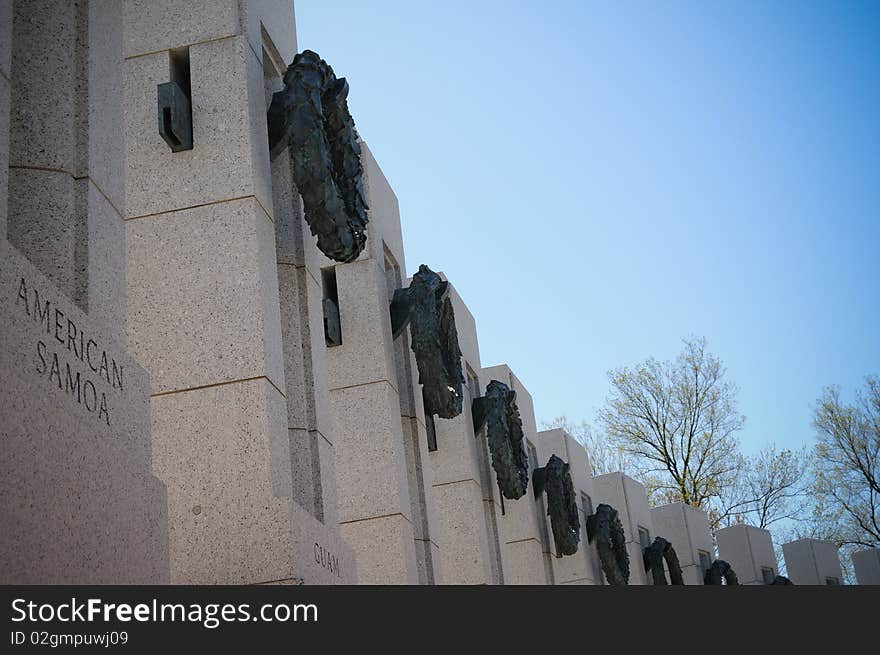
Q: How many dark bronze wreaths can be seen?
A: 8